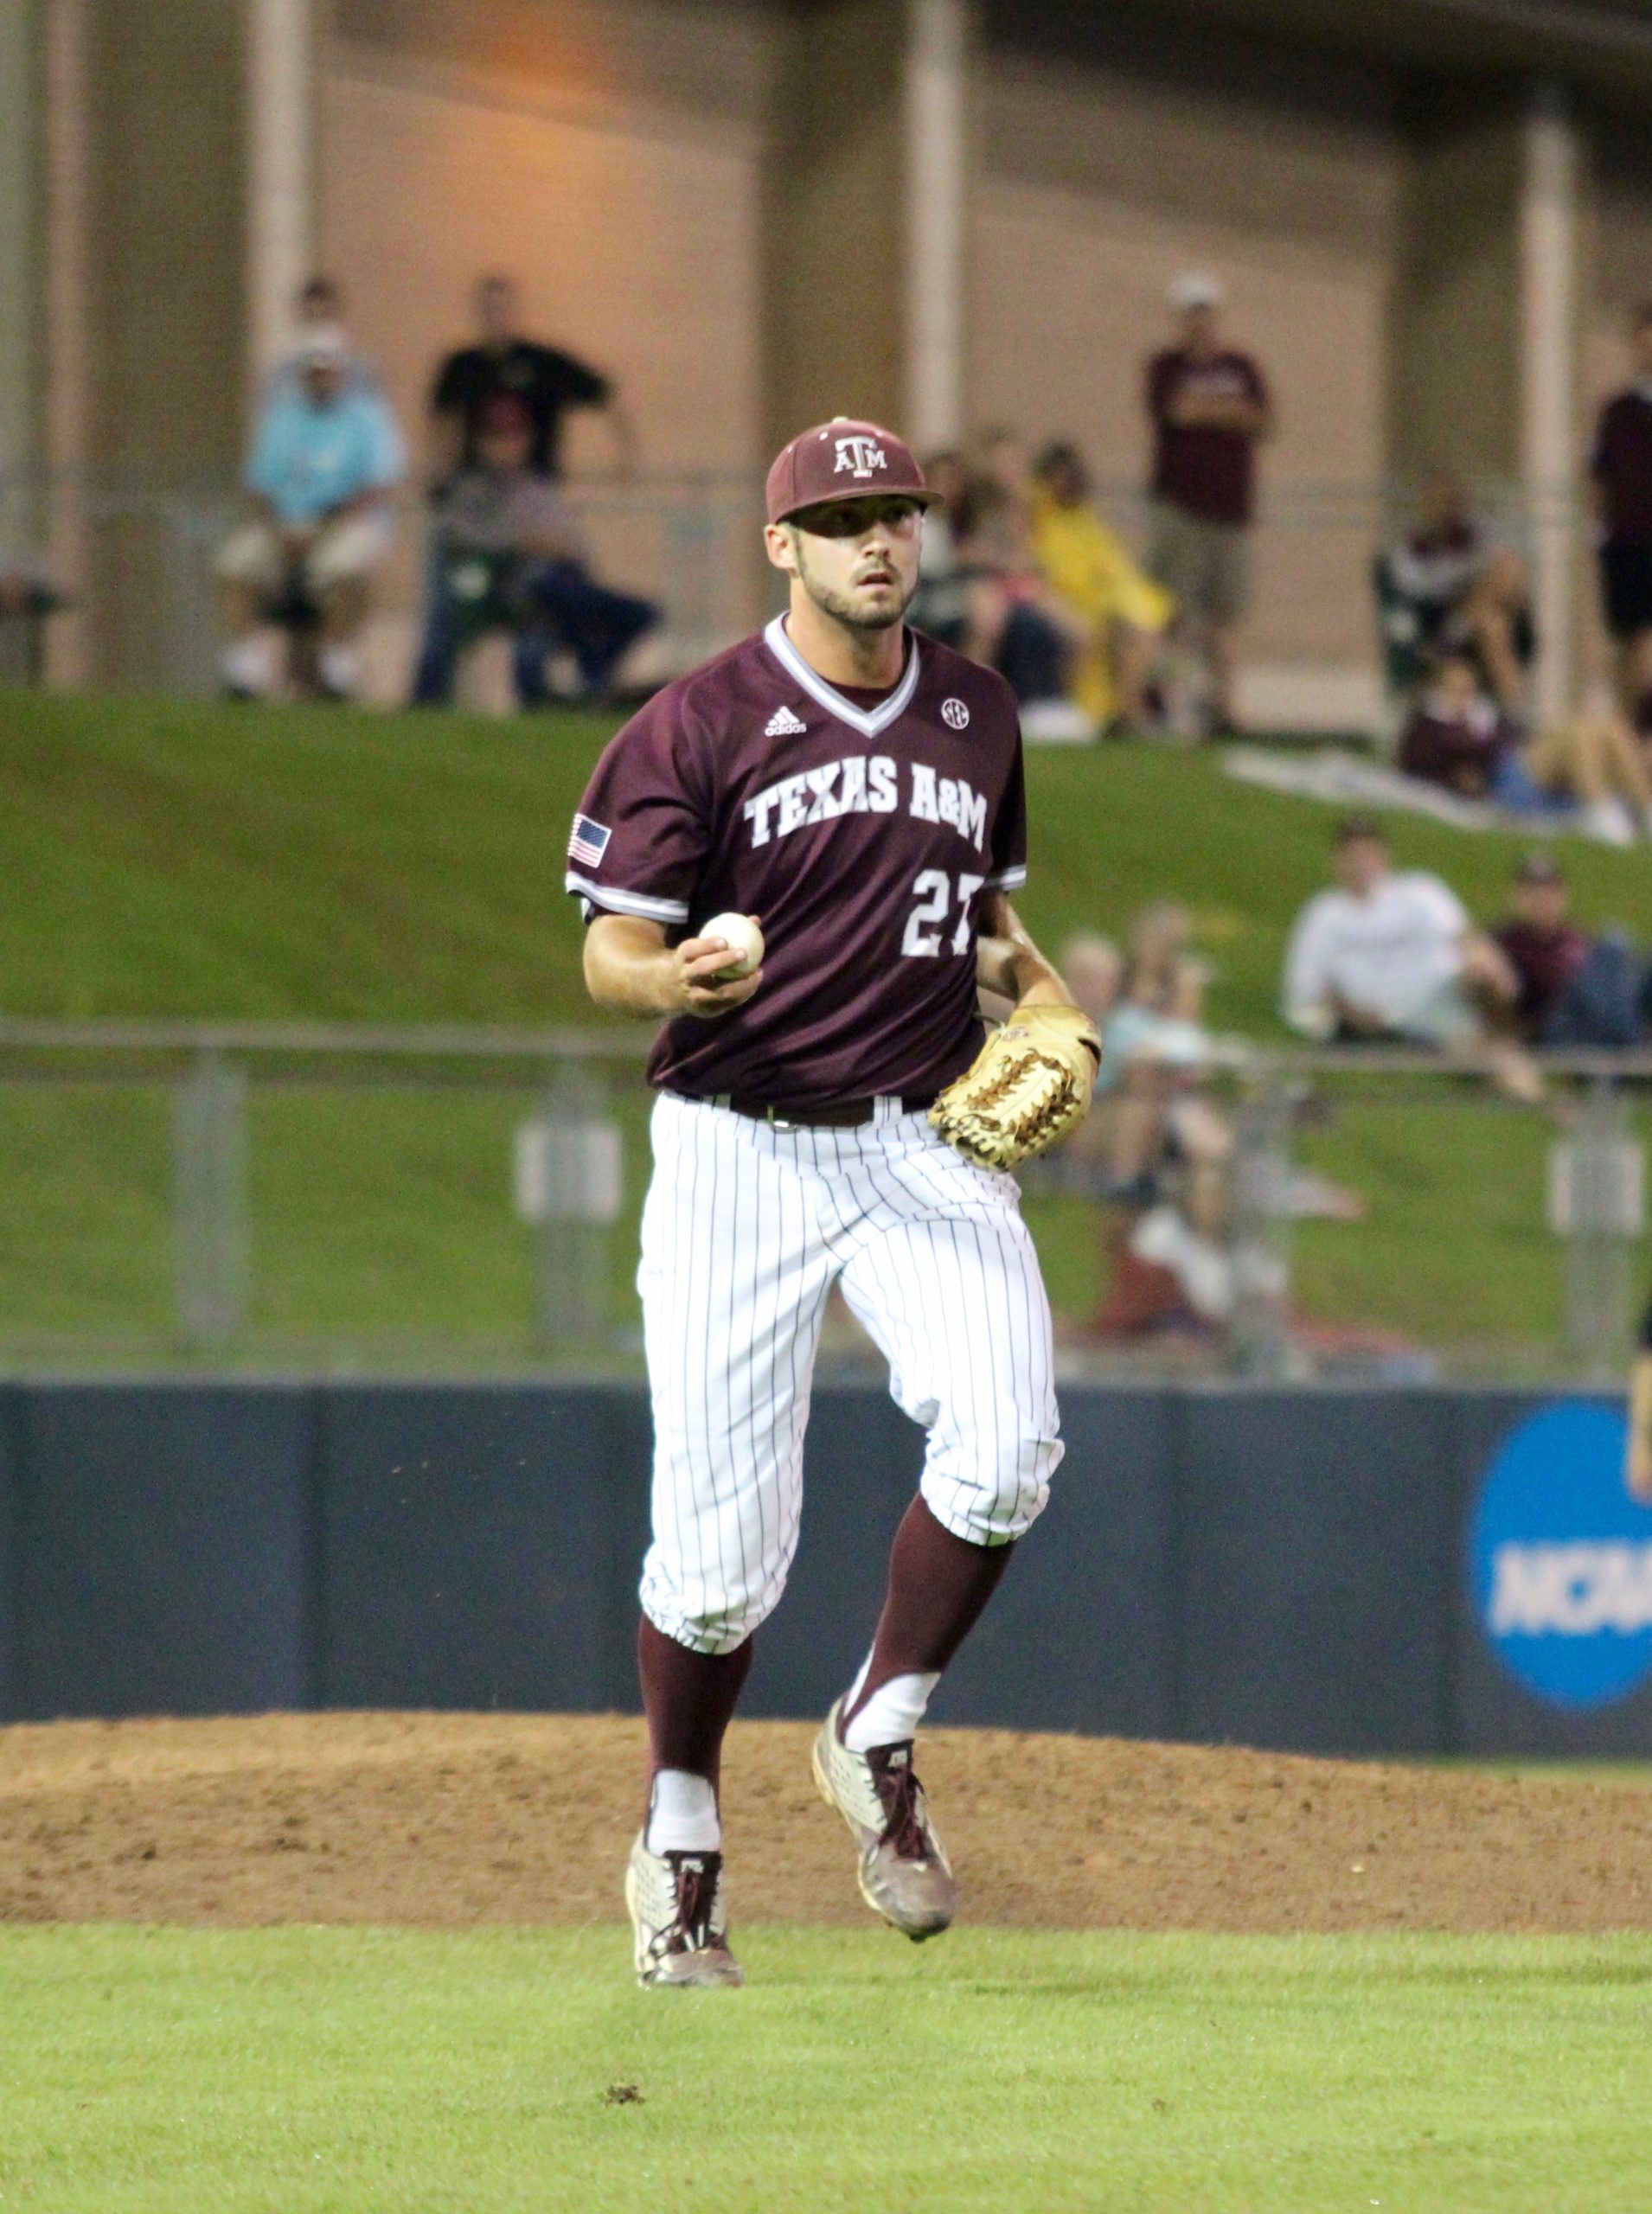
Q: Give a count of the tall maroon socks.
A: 2